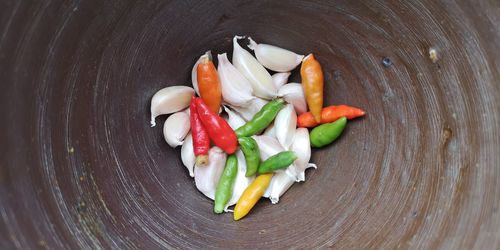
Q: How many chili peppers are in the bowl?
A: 11